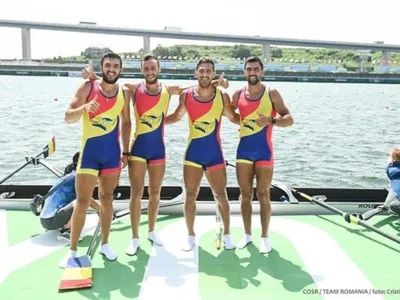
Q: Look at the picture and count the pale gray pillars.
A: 4